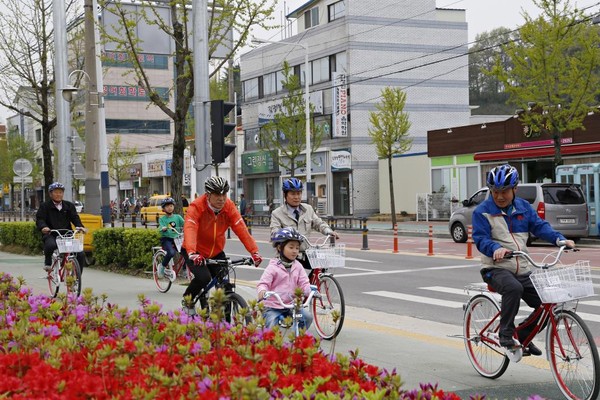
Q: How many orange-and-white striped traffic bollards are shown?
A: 3